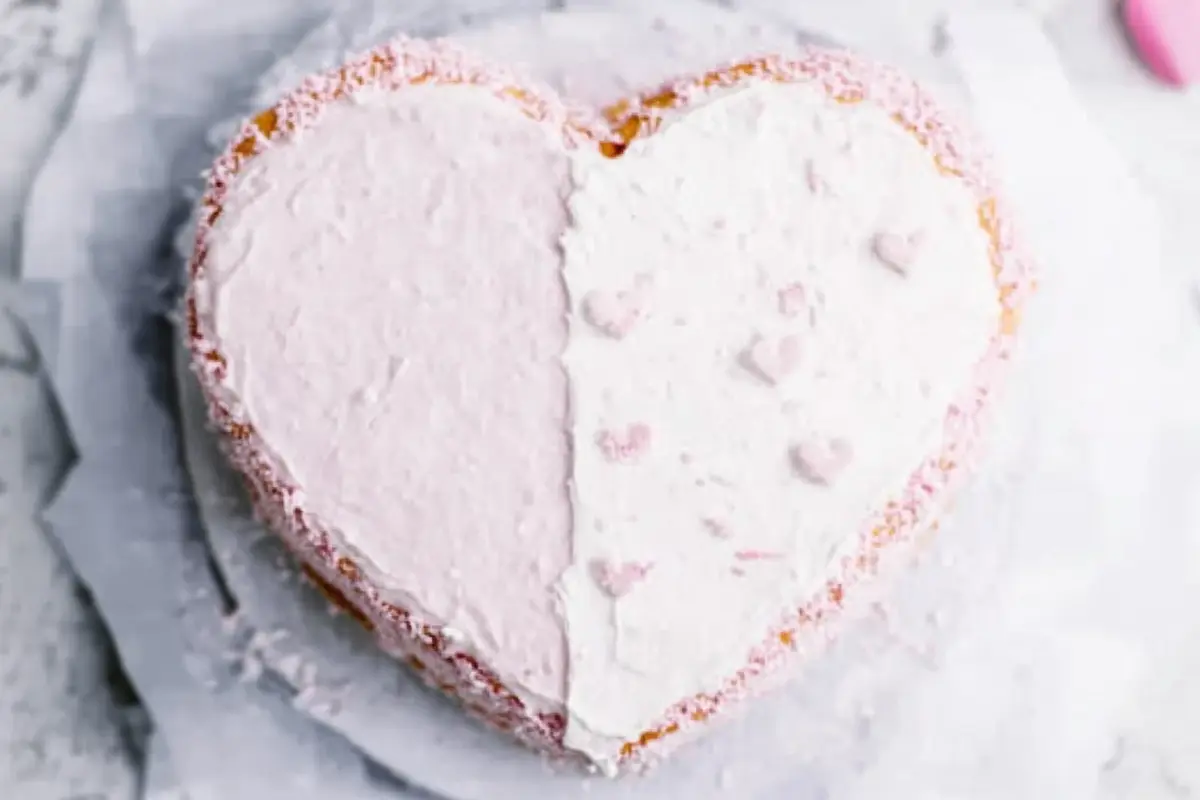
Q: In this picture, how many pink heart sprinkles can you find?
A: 6